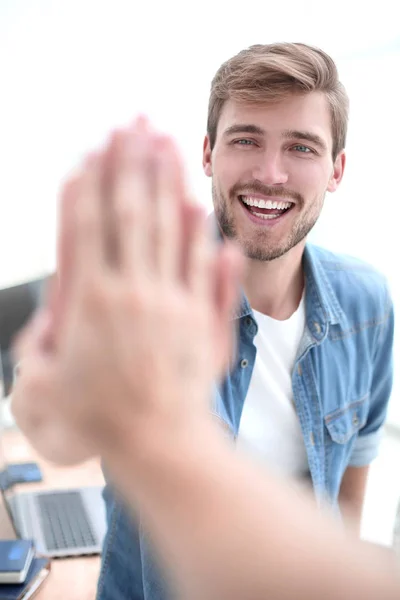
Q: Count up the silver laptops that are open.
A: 1